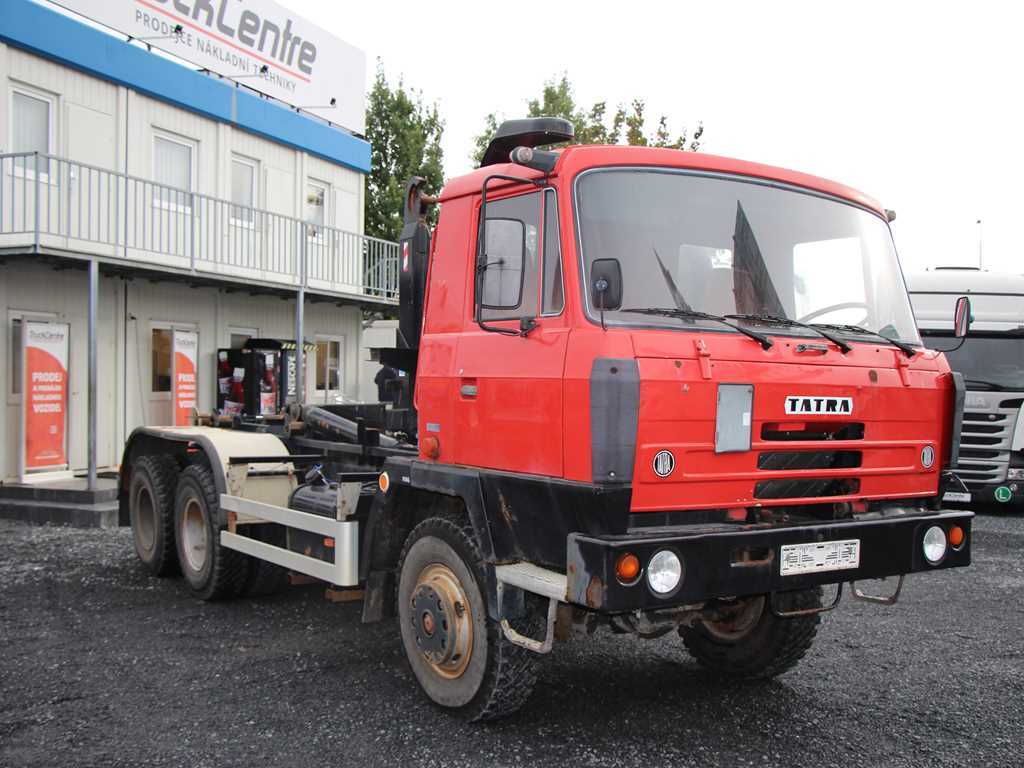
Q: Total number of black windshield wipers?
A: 3